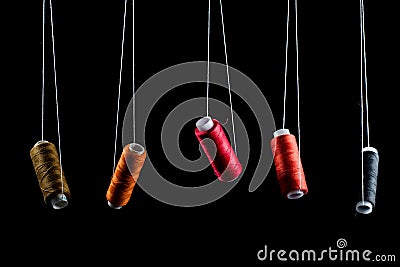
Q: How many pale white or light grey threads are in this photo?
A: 10